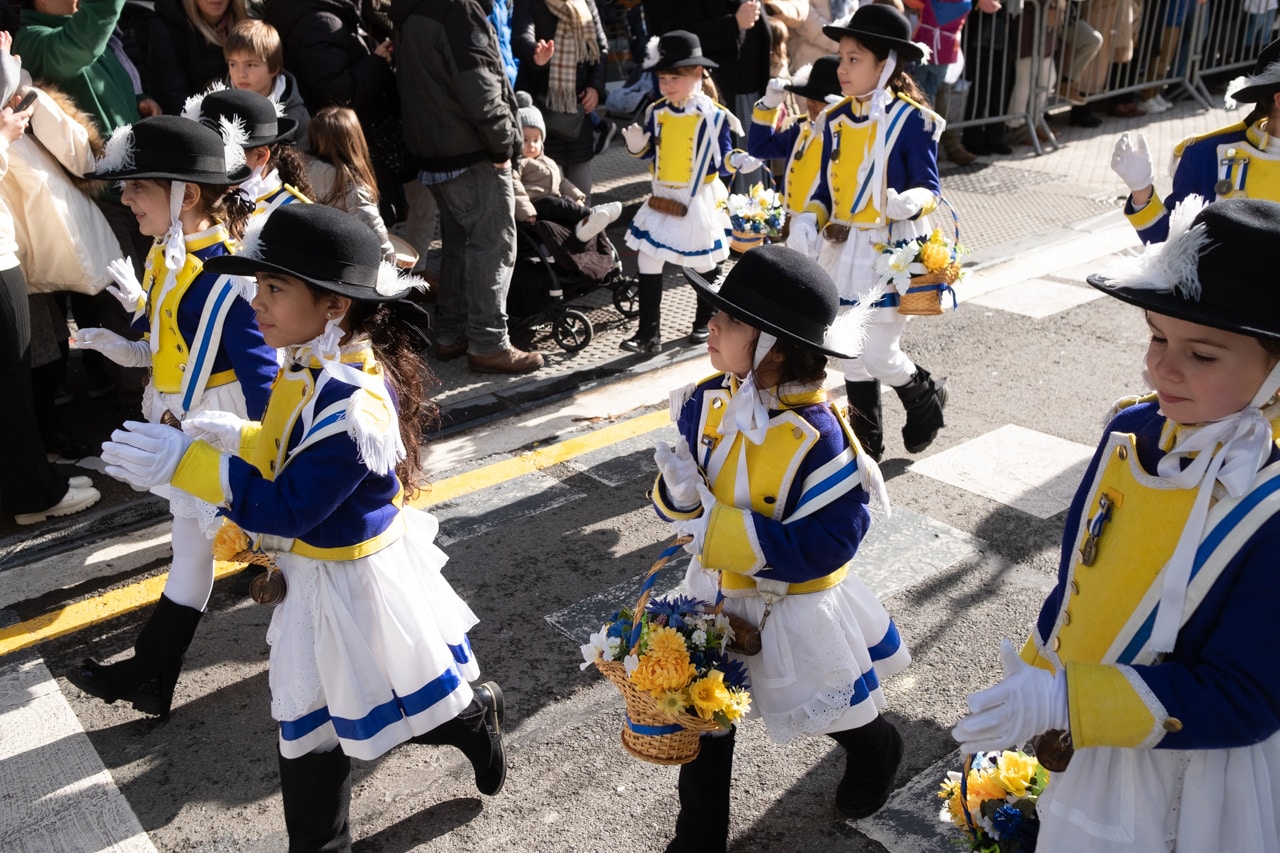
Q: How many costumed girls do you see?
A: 9